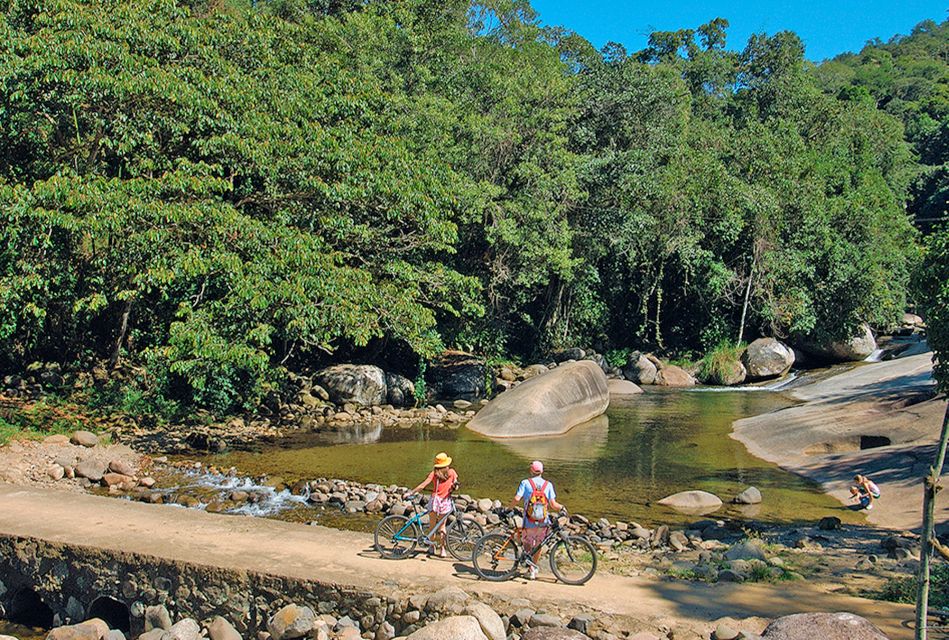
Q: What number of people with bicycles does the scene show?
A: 2